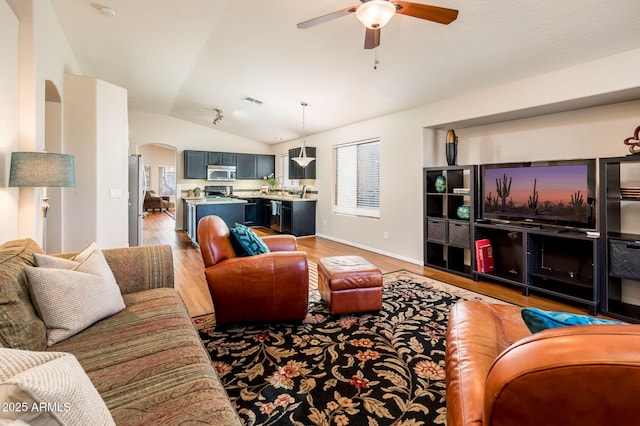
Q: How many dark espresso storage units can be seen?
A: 3